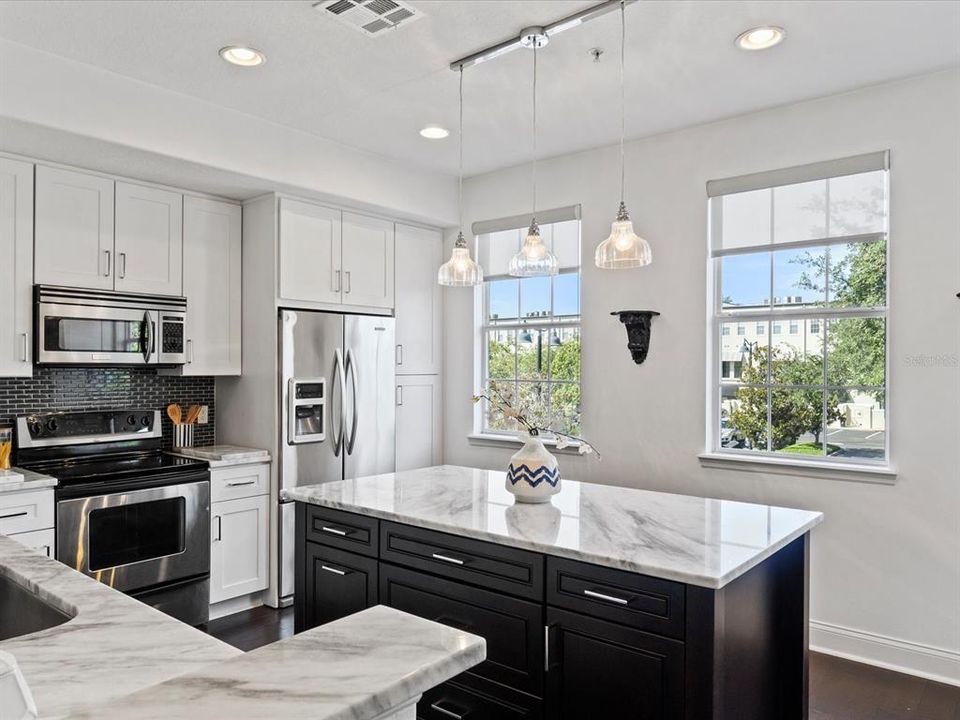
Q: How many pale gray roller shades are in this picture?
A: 2